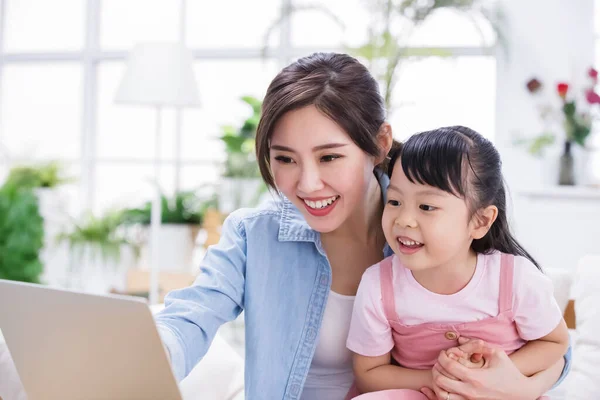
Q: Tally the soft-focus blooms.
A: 4